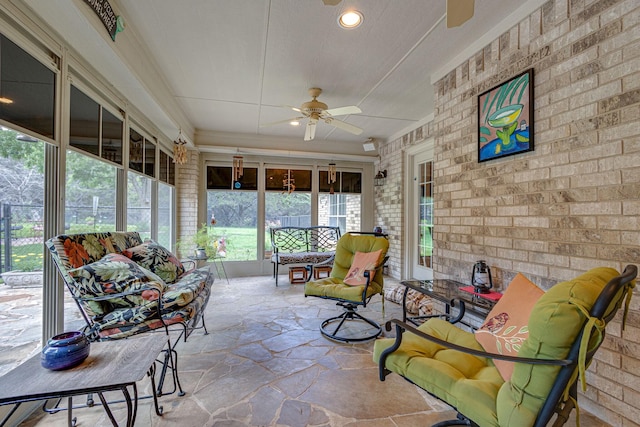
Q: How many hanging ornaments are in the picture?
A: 4